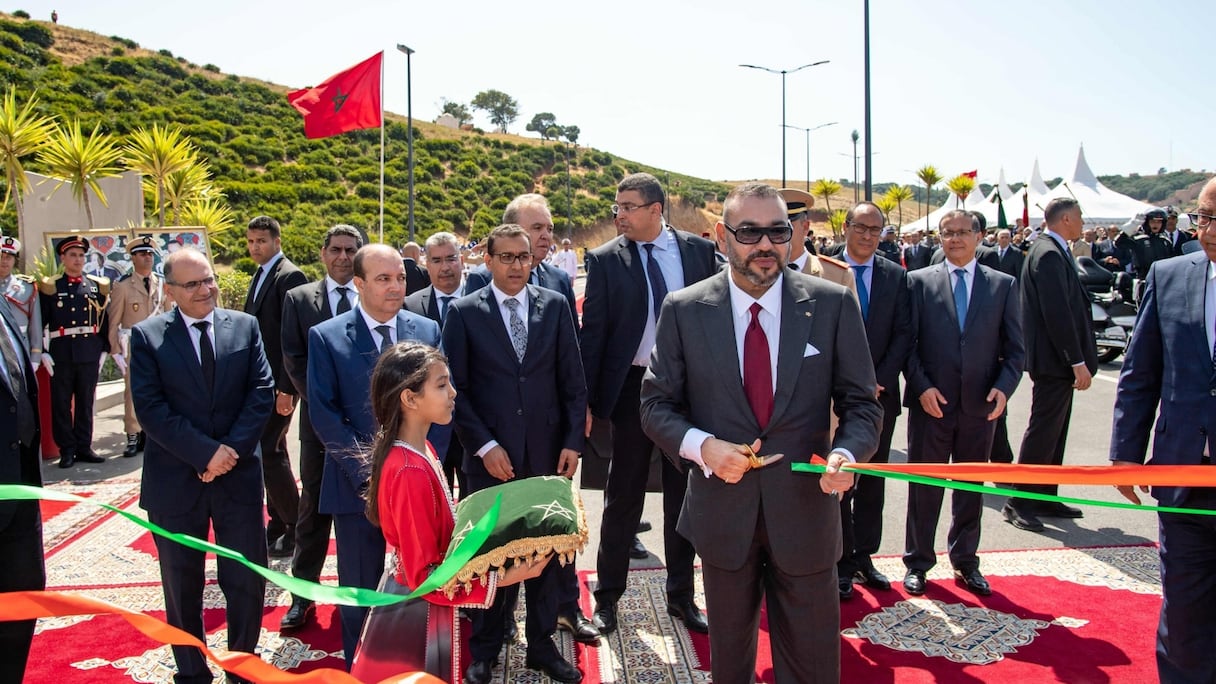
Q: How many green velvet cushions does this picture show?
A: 1